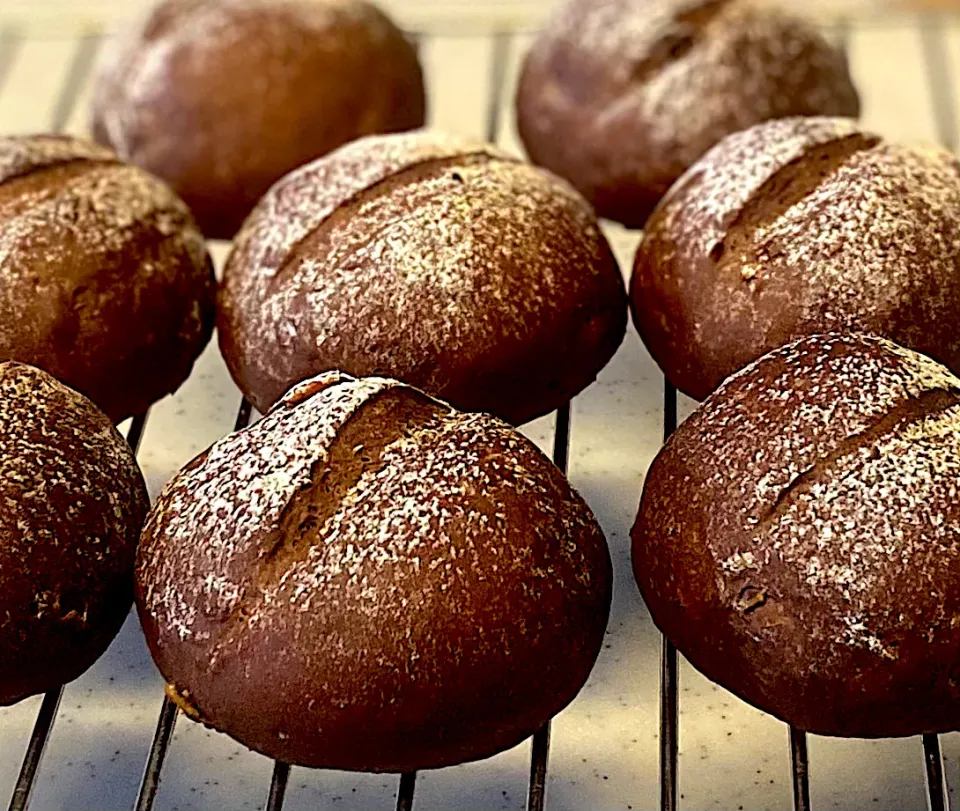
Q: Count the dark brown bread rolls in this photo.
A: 8